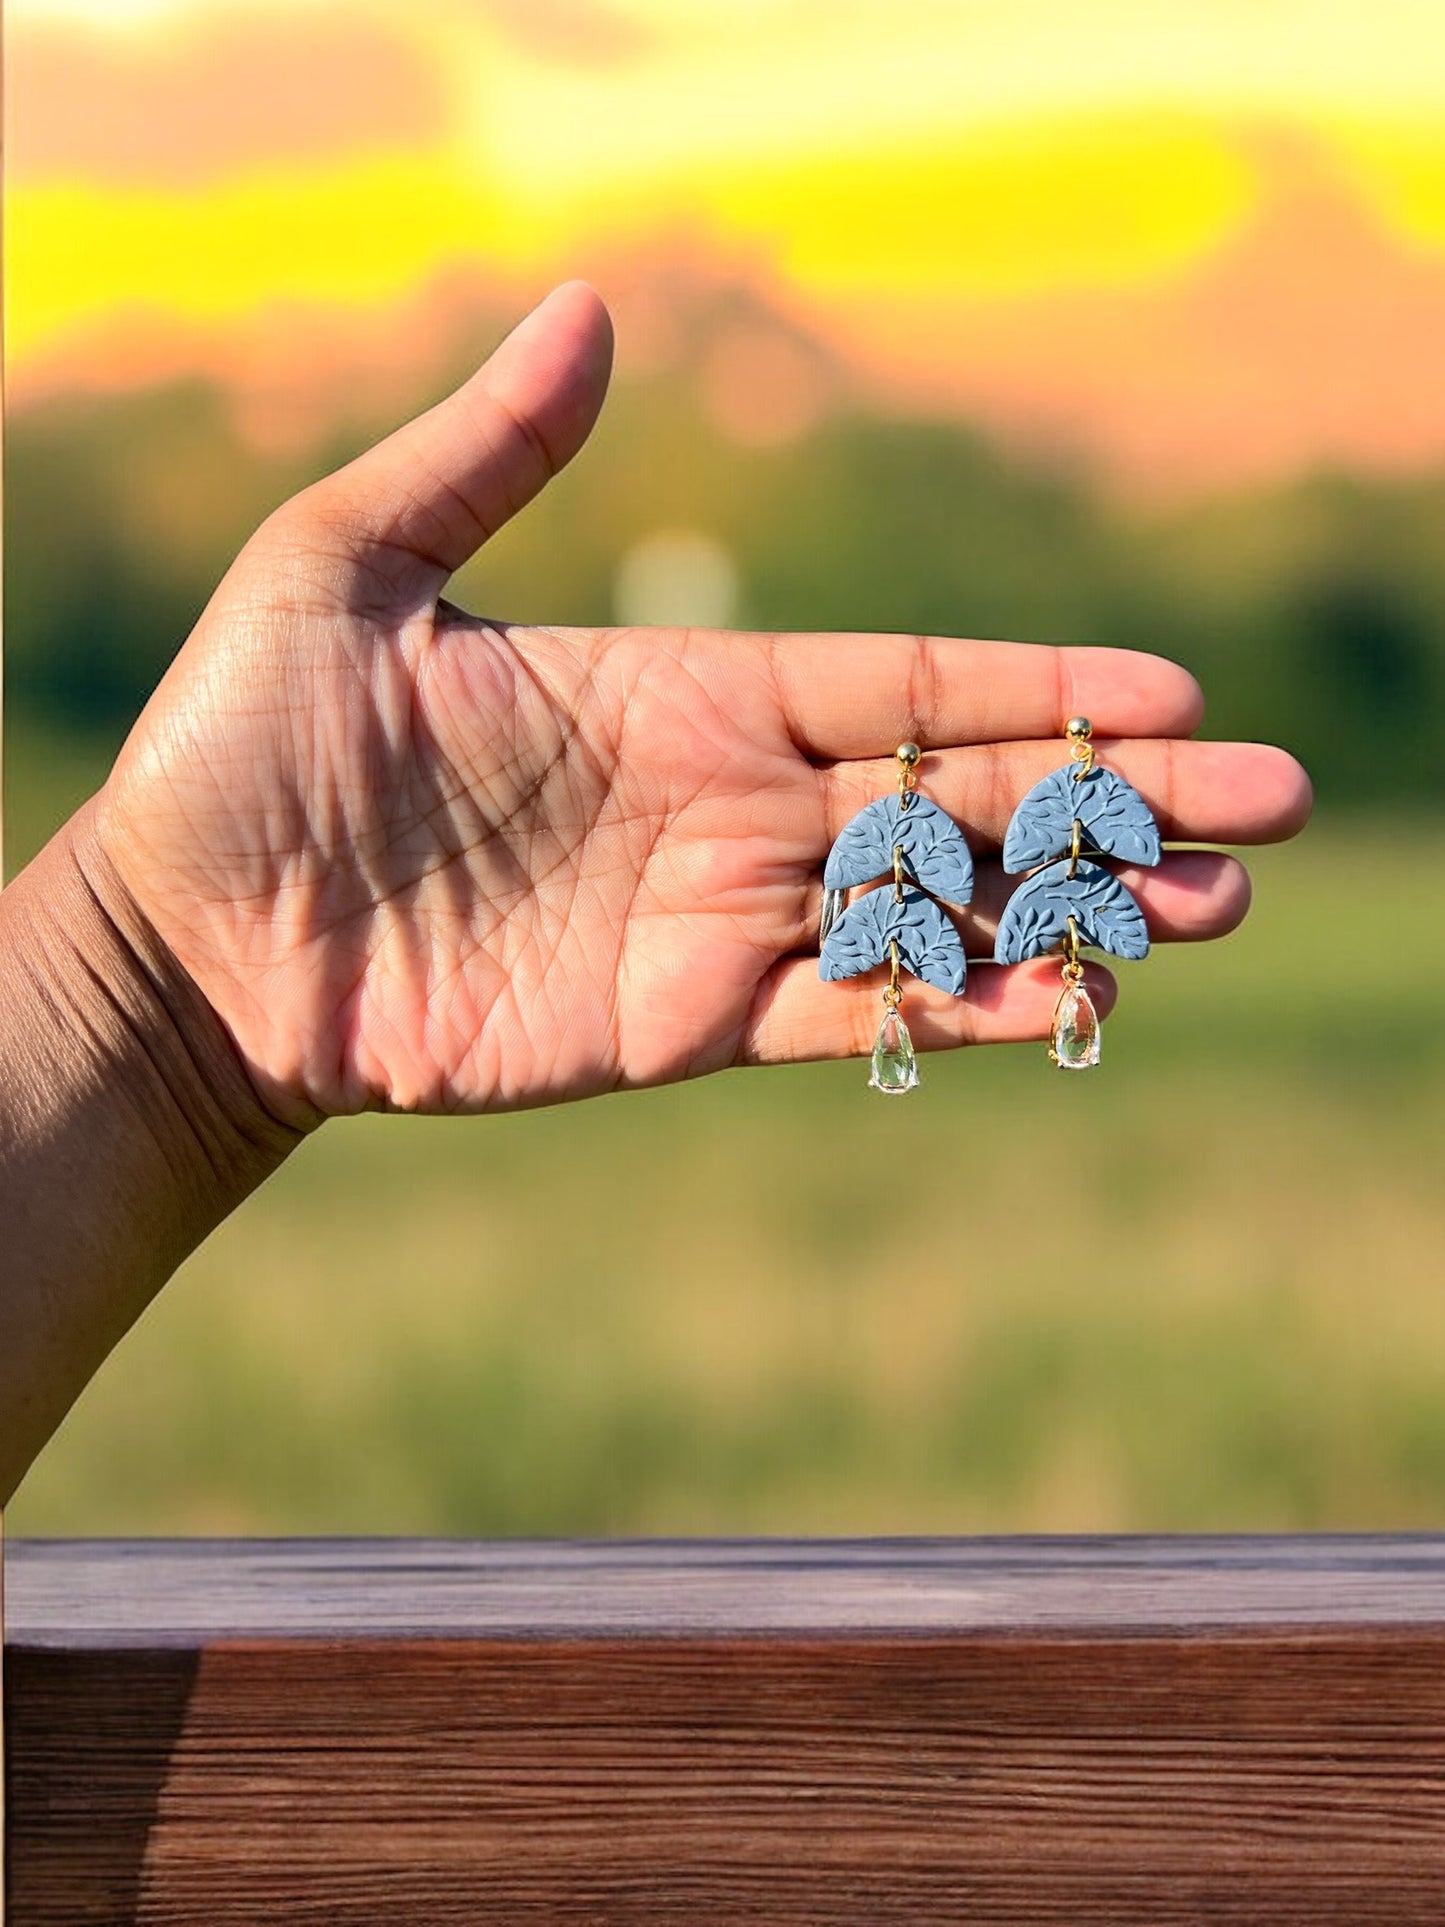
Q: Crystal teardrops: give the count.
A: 2